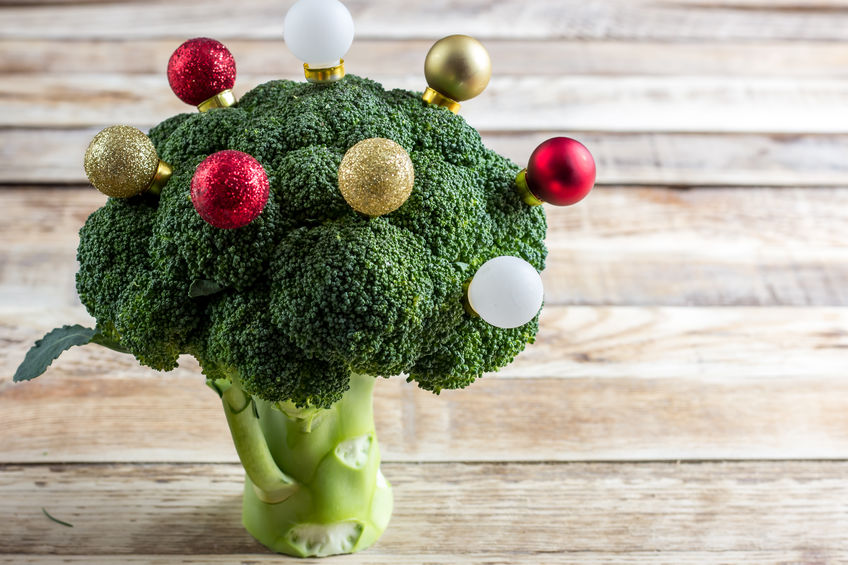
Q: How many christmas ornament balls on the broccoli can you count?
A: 8